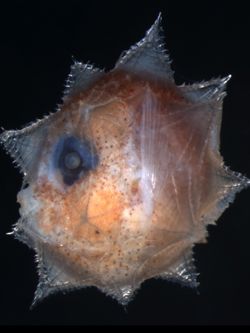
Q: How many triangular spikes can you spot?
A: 9